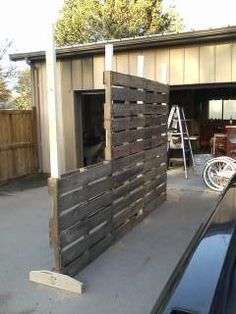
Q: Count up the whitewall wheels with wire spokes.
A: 1